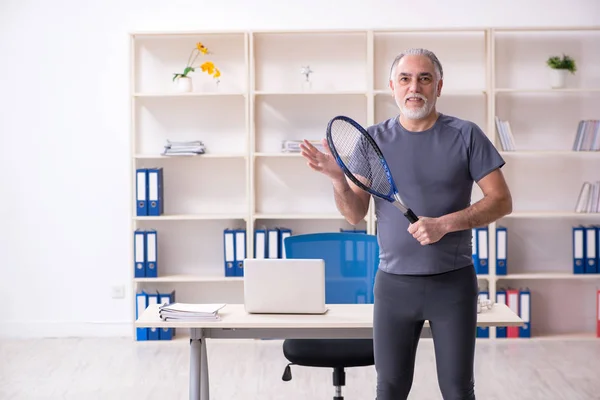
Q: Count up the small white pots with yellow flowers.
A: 1